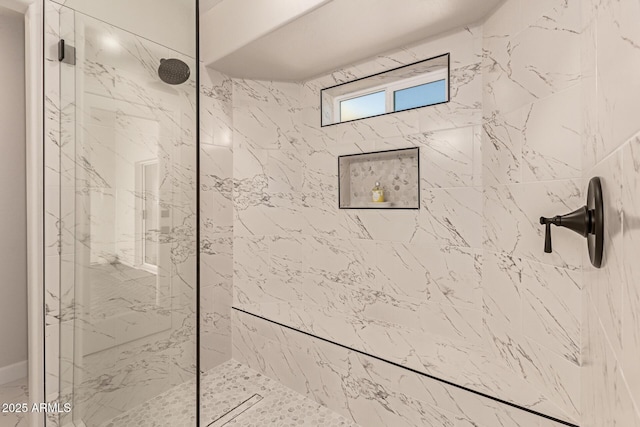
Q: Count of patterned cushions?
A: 0